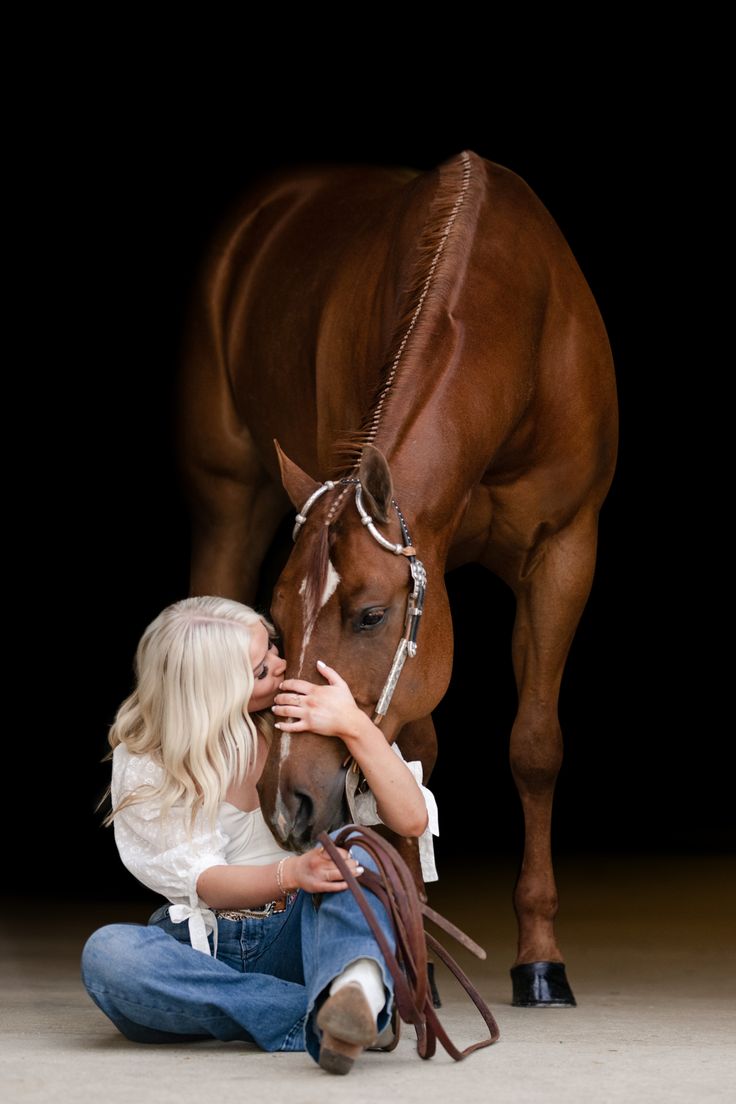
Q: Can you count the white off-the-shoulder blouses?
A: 1